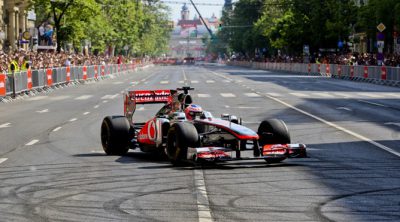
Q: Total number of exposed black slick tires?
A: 3